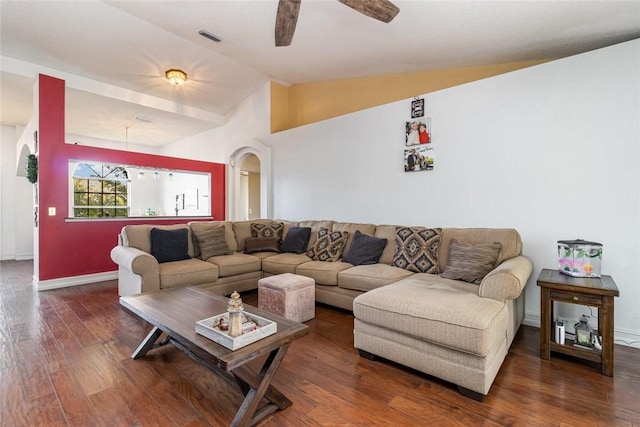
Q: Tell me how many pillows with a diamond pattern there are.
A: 3